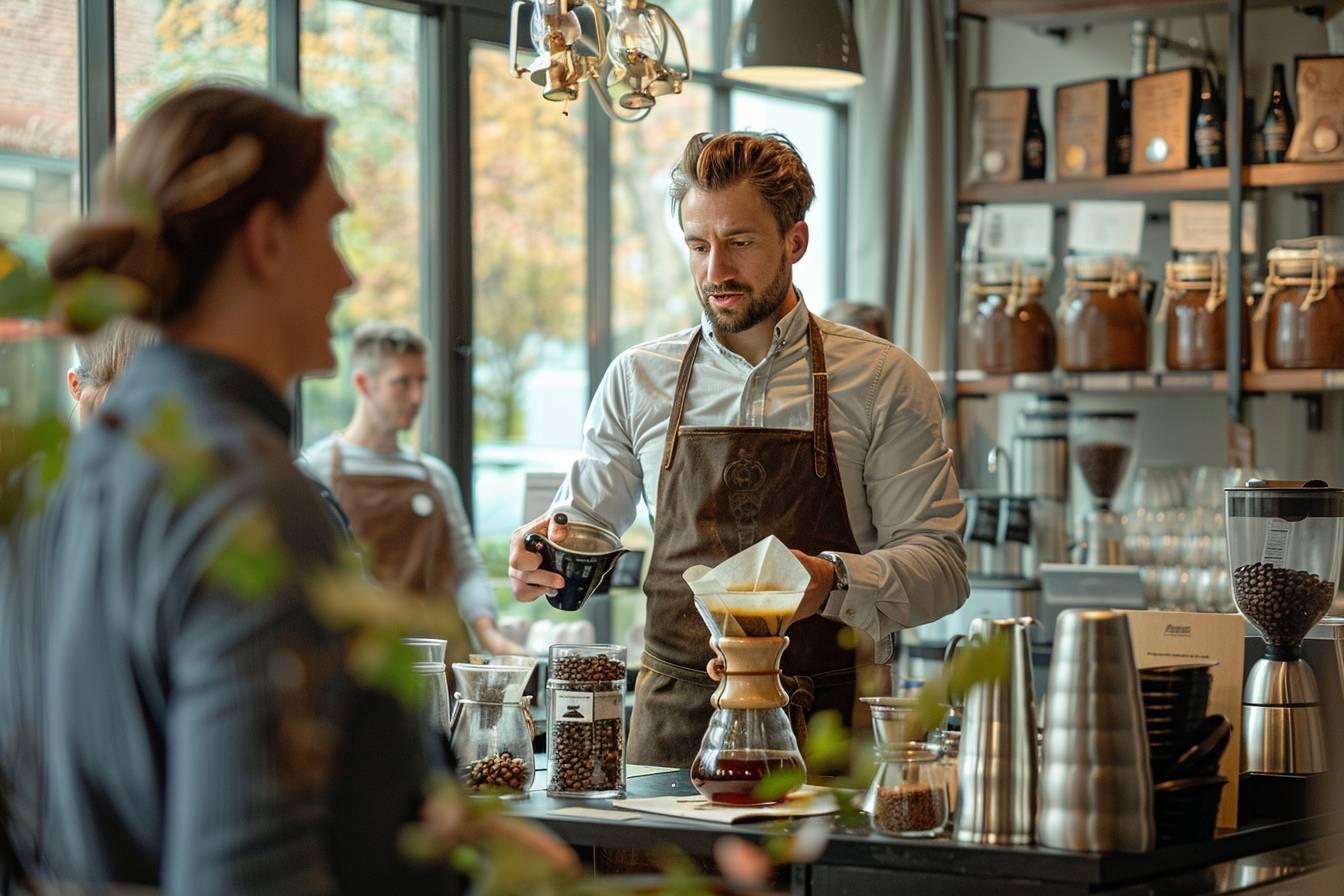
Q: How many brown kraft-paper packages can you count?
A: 4